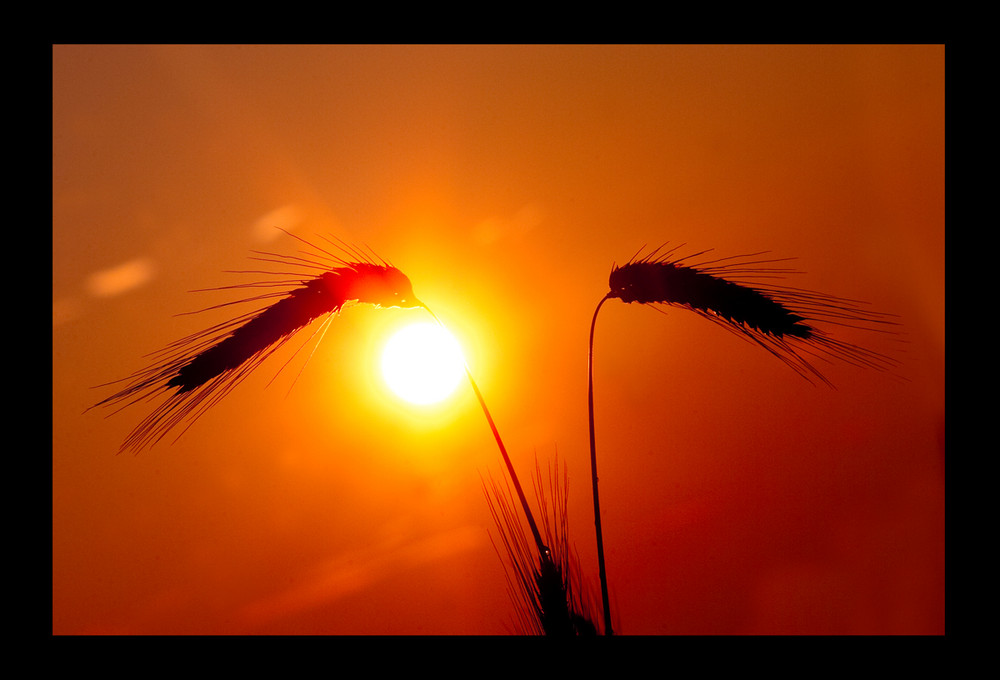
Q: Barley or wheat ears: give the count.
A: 3